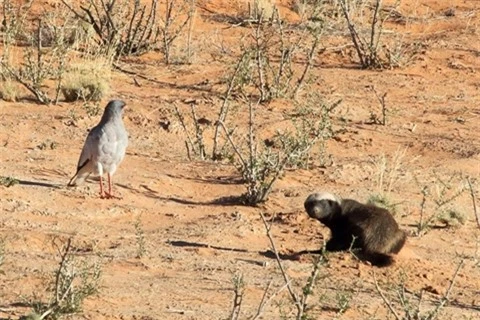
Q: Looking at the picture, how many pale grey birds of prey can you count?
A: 1